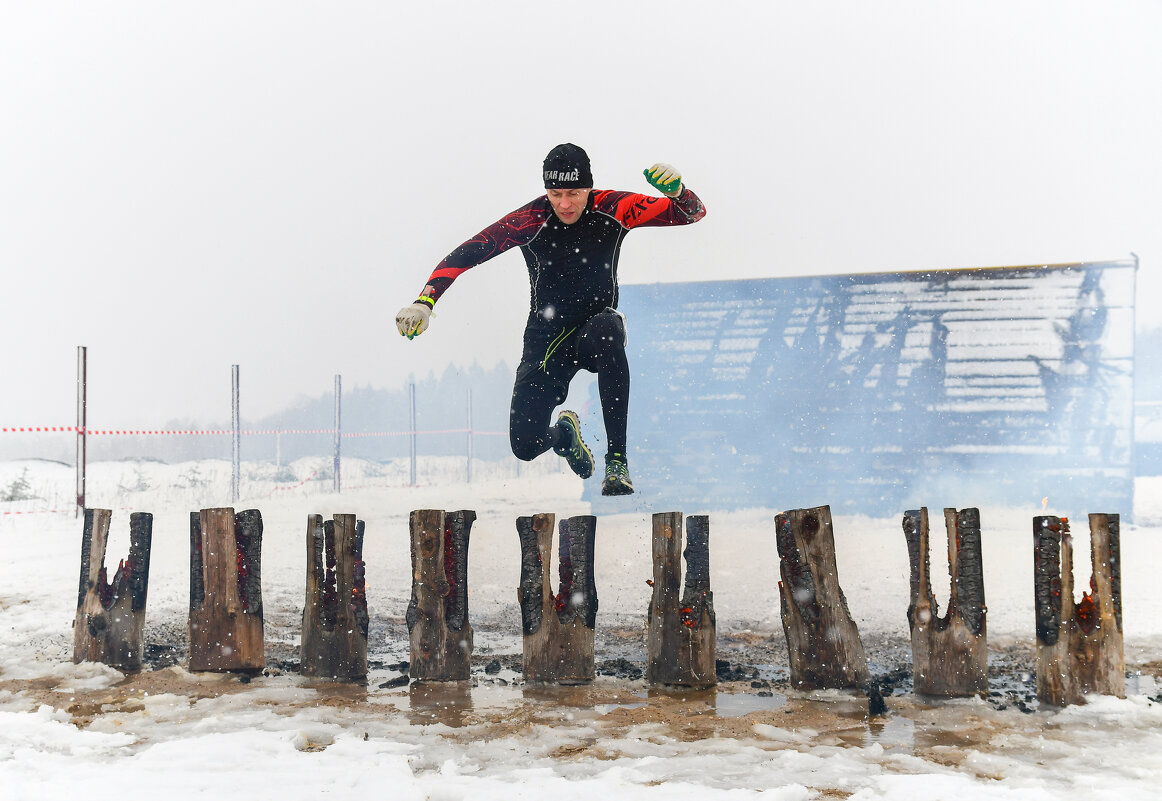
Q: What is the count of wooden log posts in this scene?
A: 9